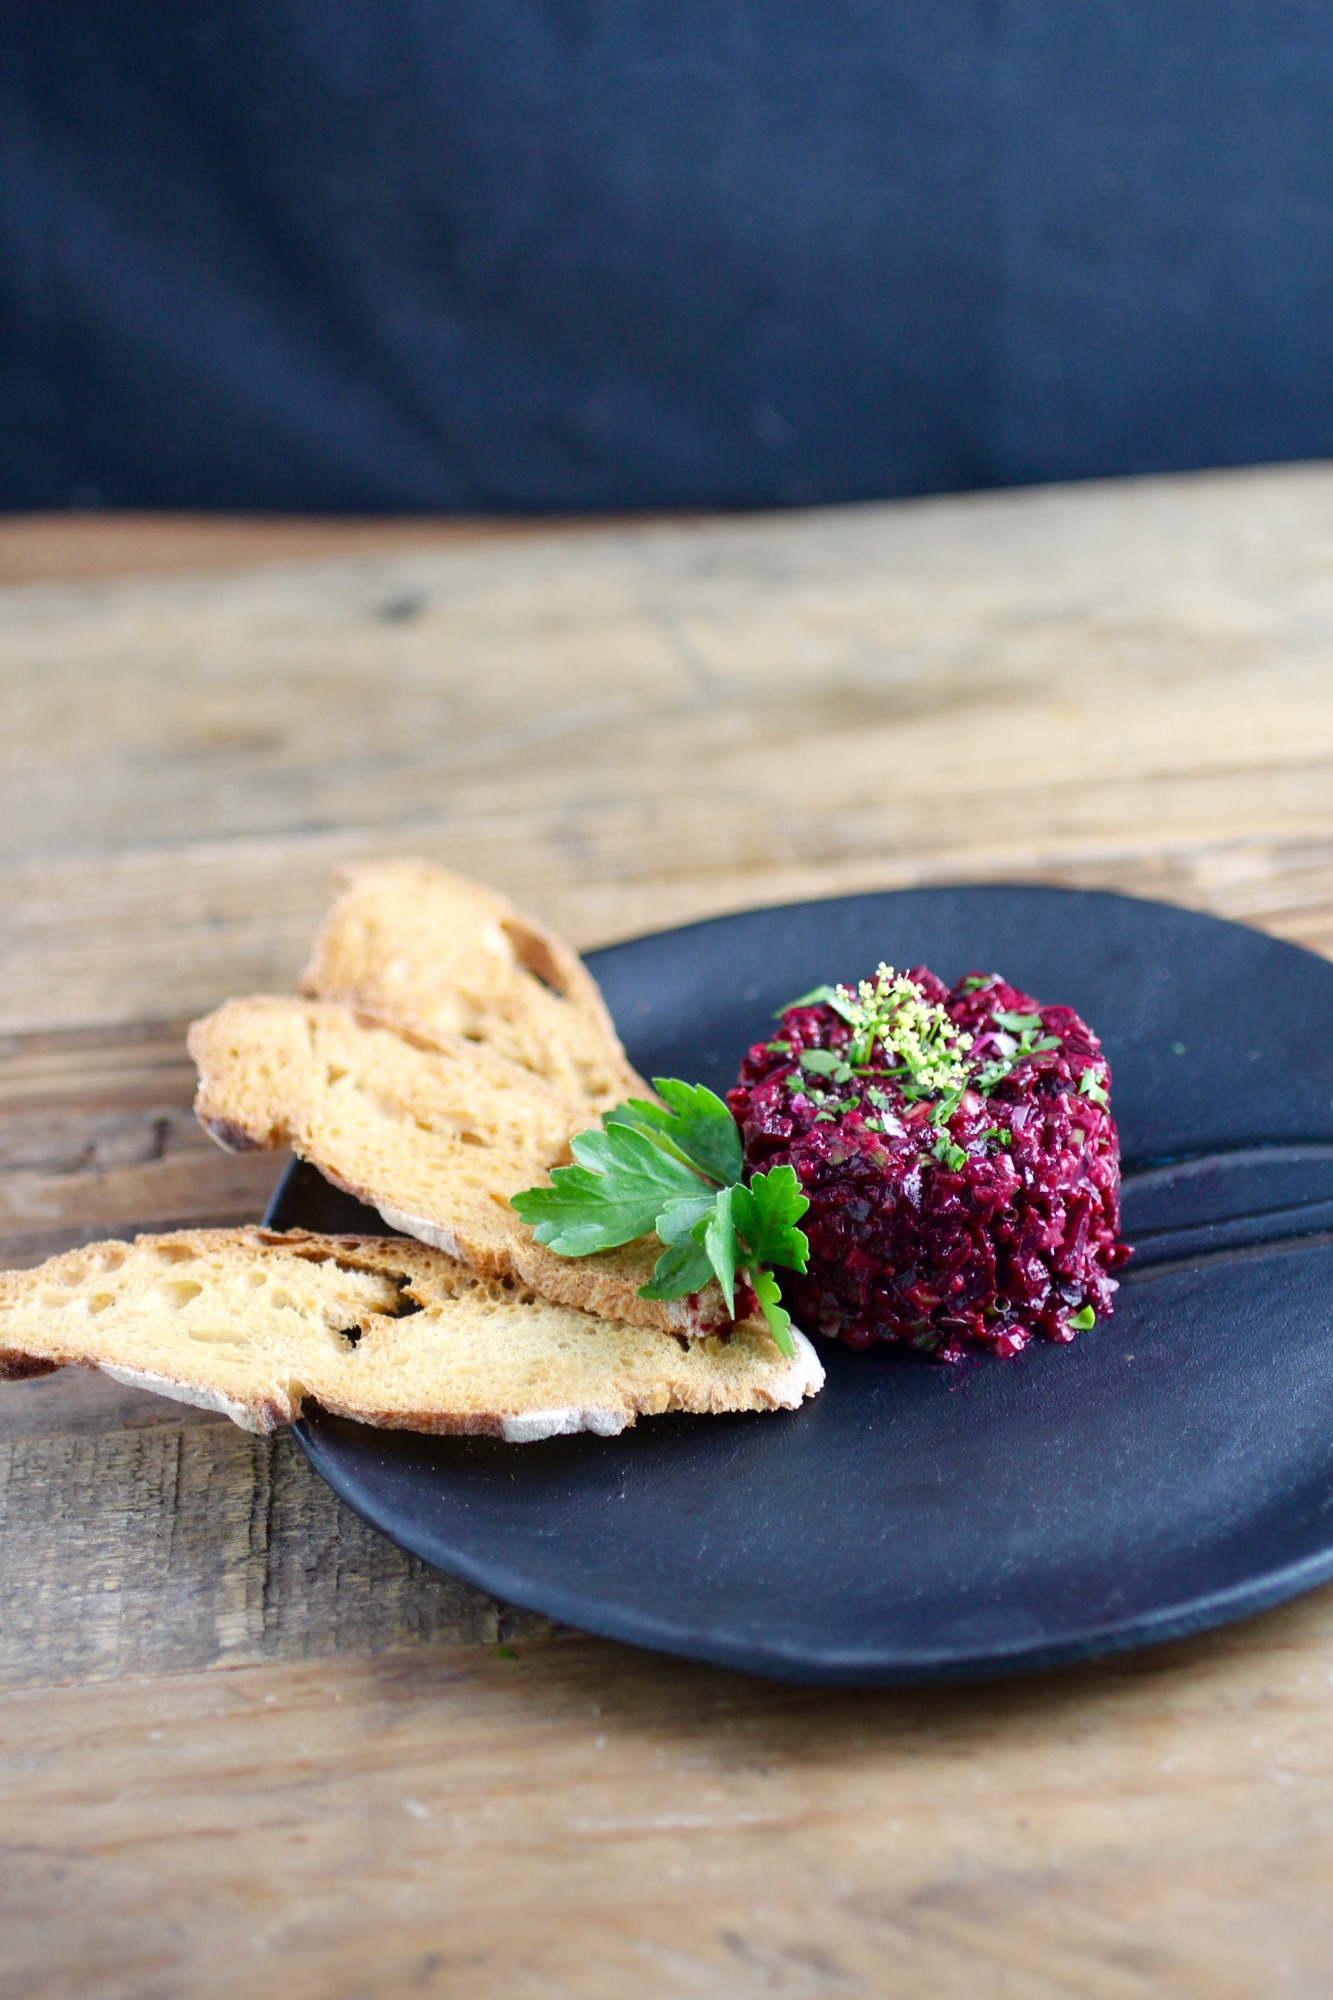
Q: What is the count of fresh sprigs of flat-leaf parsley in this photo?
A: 1